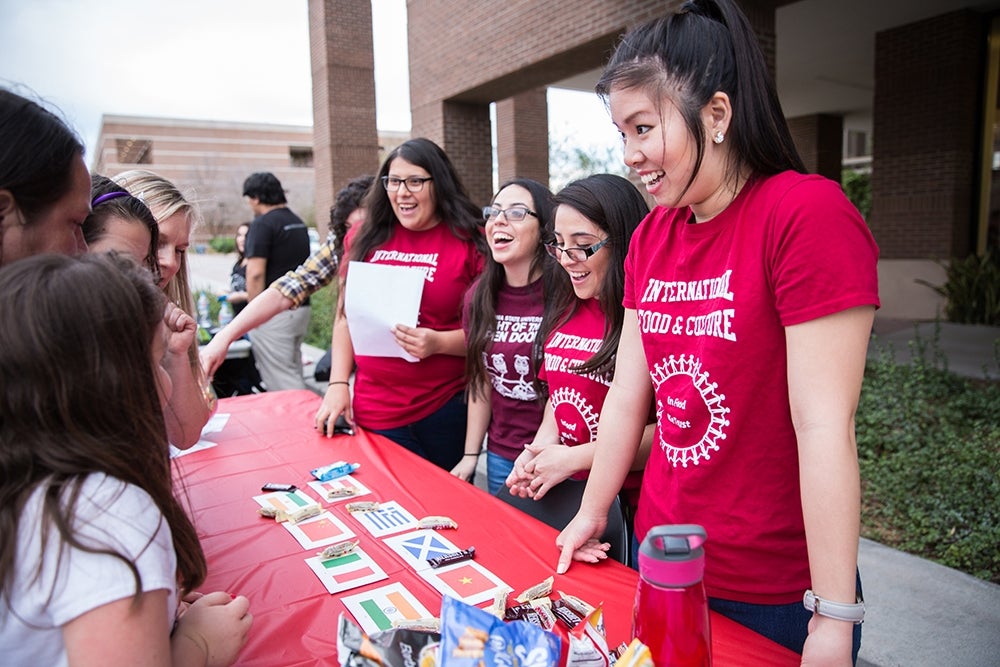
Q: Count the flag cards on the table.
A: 8